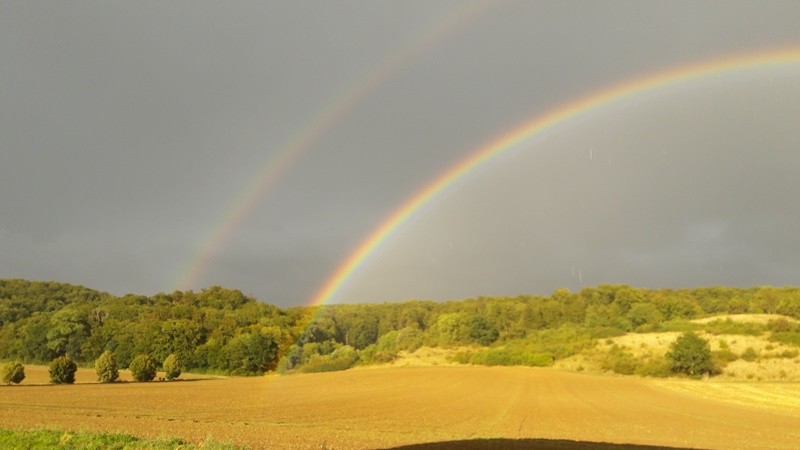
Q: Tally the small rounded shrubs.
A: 5